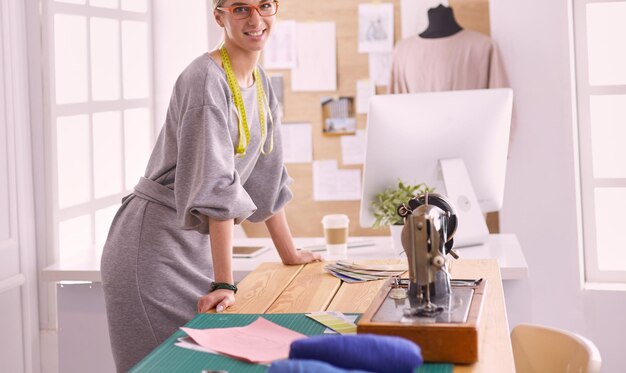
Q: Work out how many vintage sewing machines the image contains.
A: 1